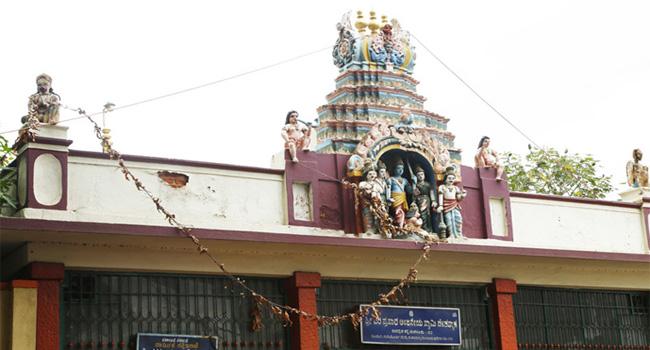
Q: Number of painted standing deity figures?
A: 5